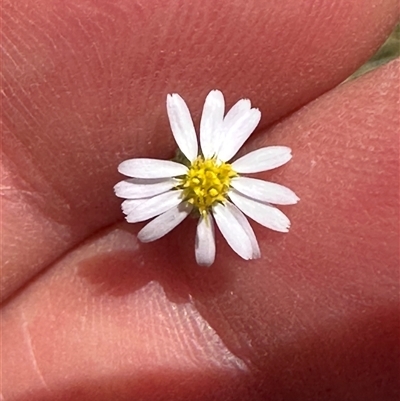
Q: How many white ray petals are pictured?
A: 15